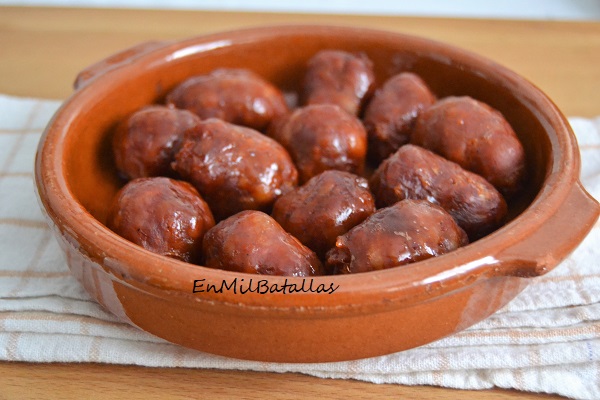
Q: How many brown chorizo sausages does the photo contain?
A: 12